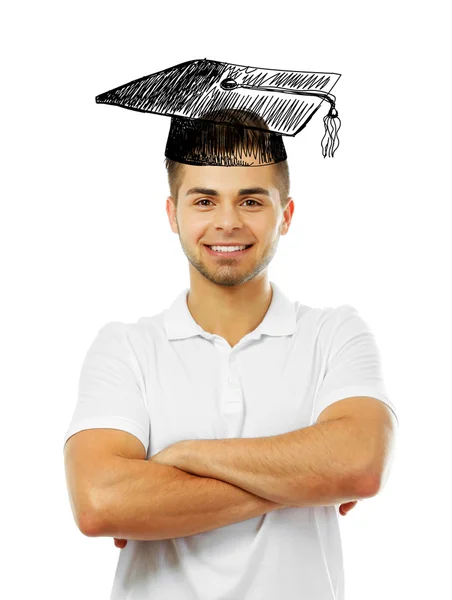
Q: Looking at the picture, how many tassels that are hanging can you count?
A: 1